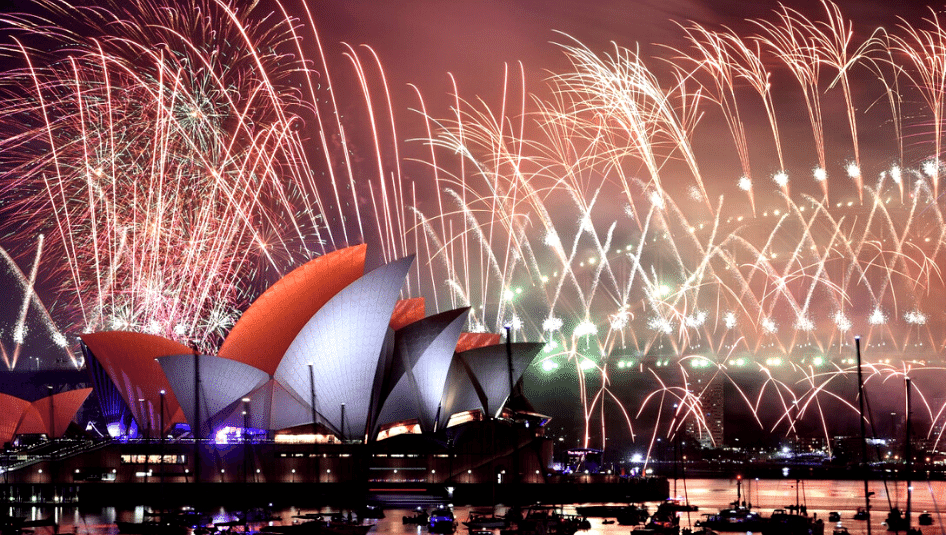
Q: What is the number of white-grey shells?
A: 4